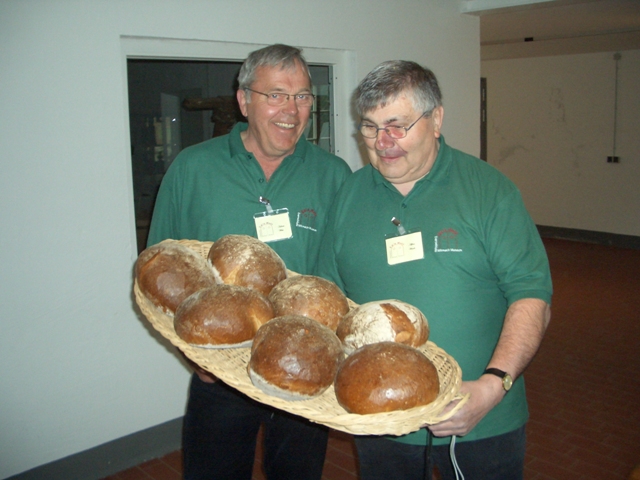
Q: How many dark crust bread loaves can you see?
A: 6